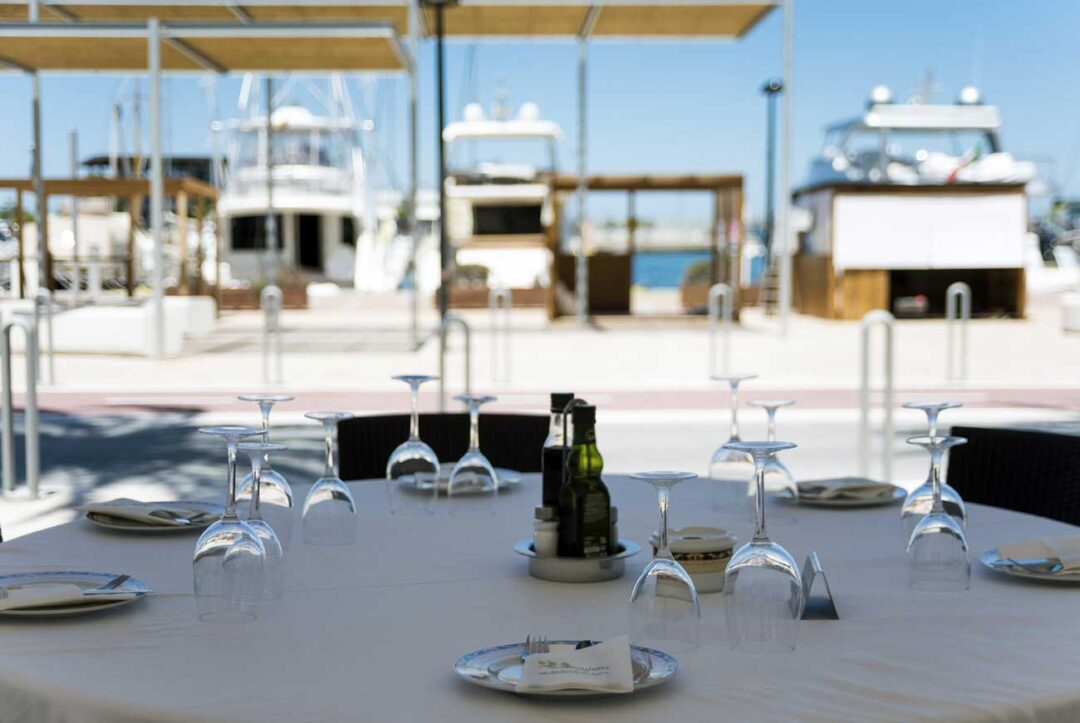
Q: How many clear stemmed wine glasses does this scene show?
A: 12